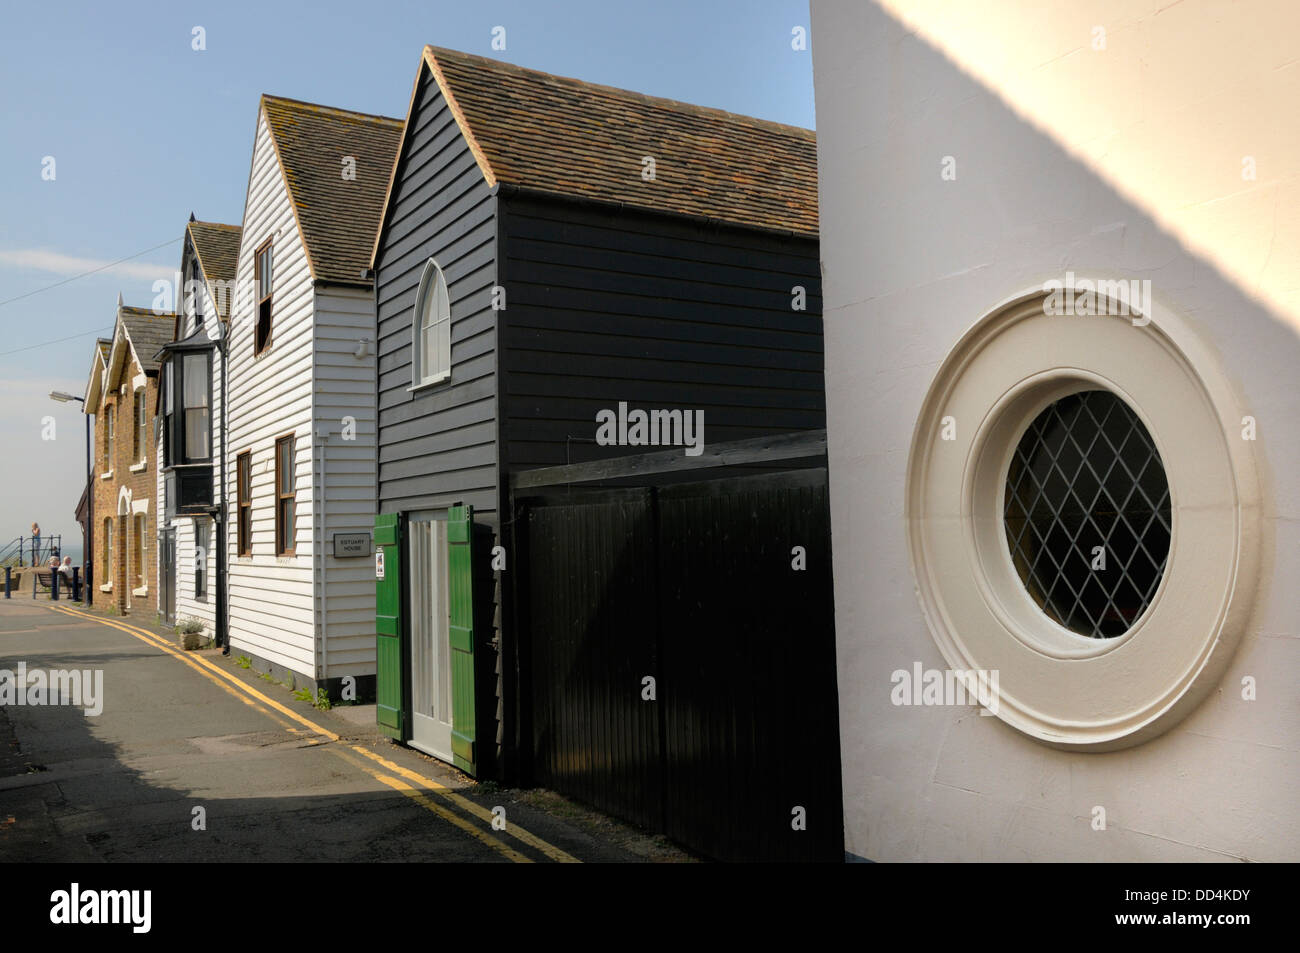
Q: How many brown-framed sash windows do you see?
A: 3